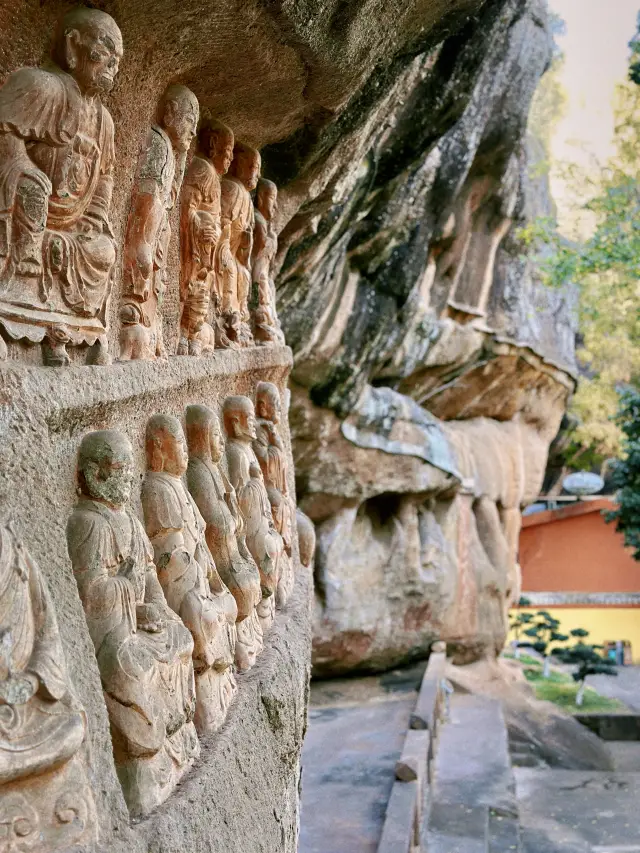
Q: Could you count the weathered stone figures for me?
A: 11